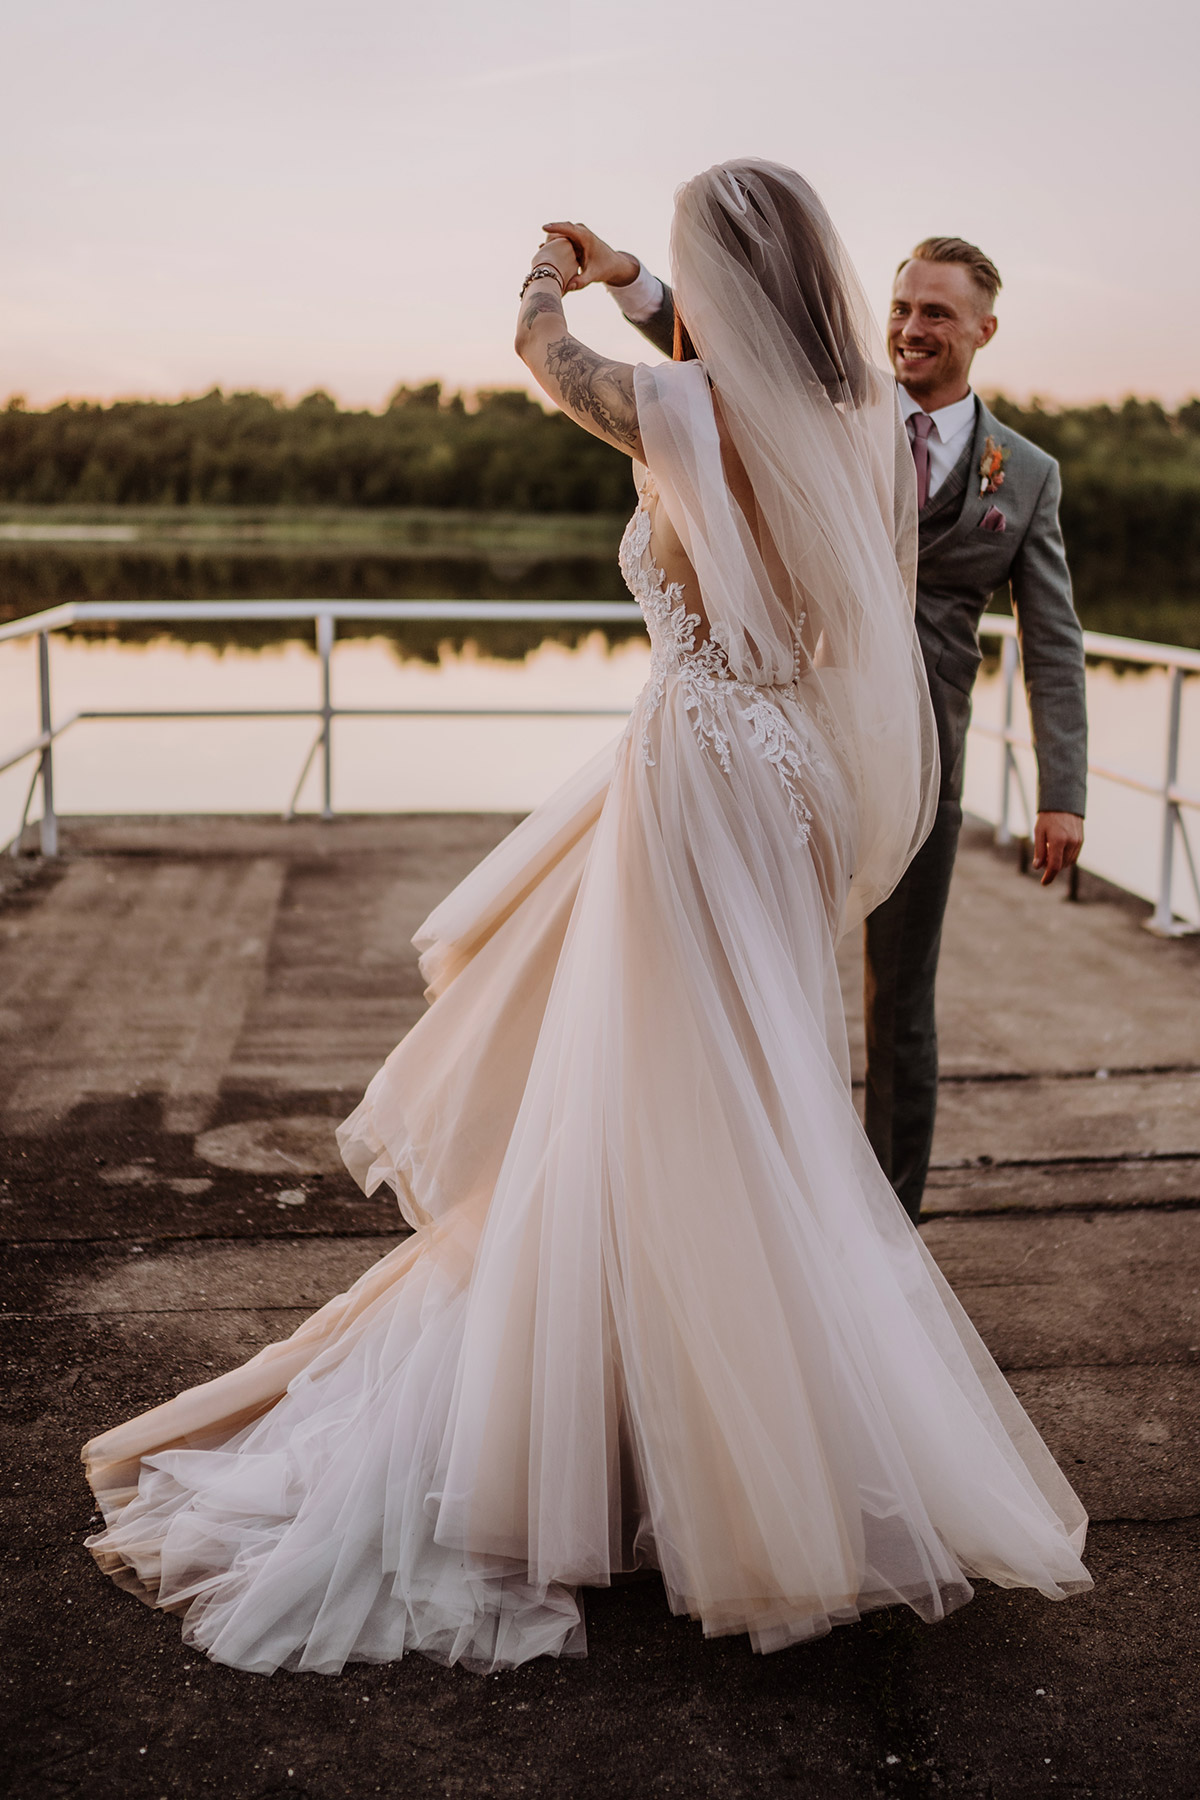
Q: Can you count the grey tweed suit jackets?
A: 1